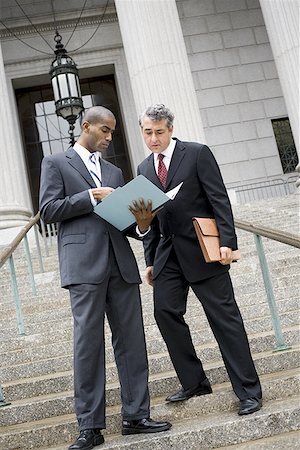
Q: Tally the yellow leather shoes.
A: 0